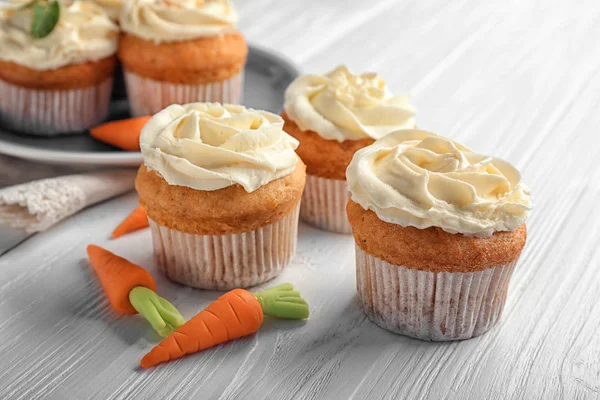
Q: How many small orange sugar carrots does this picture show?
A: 4